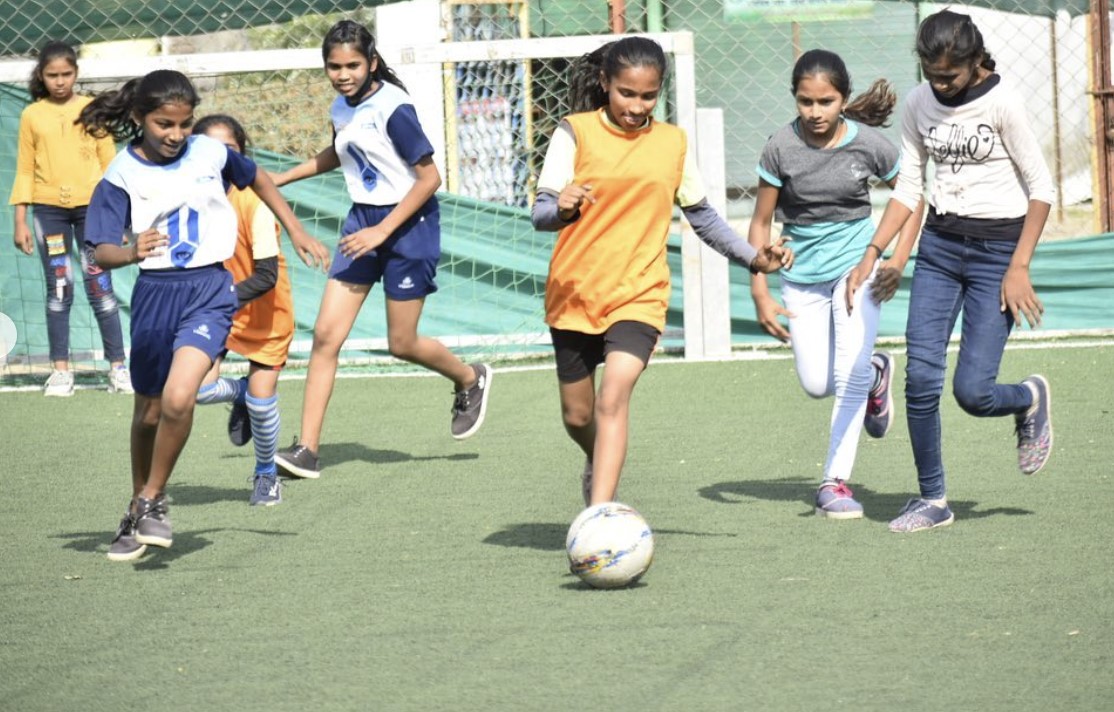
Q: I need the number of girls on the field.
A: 7